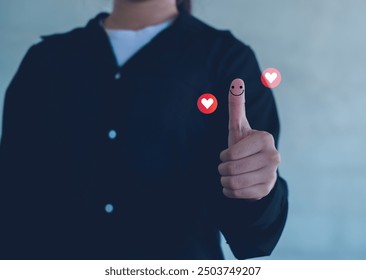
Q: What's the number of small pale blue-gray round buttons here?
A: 3